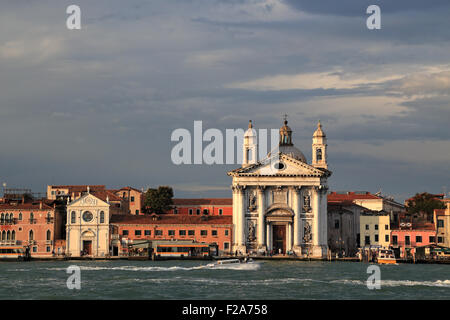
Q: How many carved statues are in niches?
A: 4